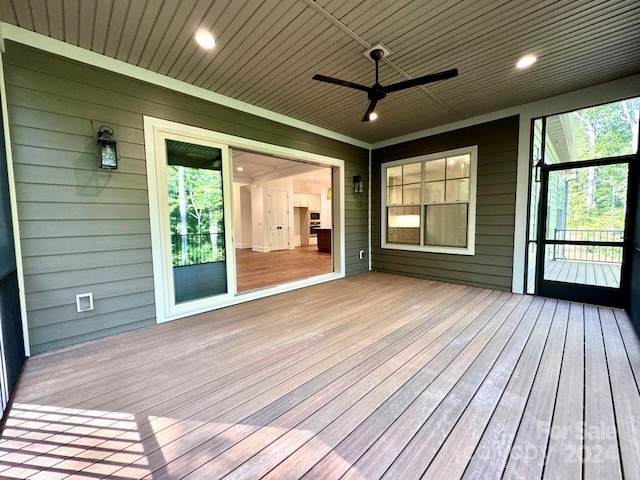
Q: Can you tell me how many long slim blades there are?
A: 3